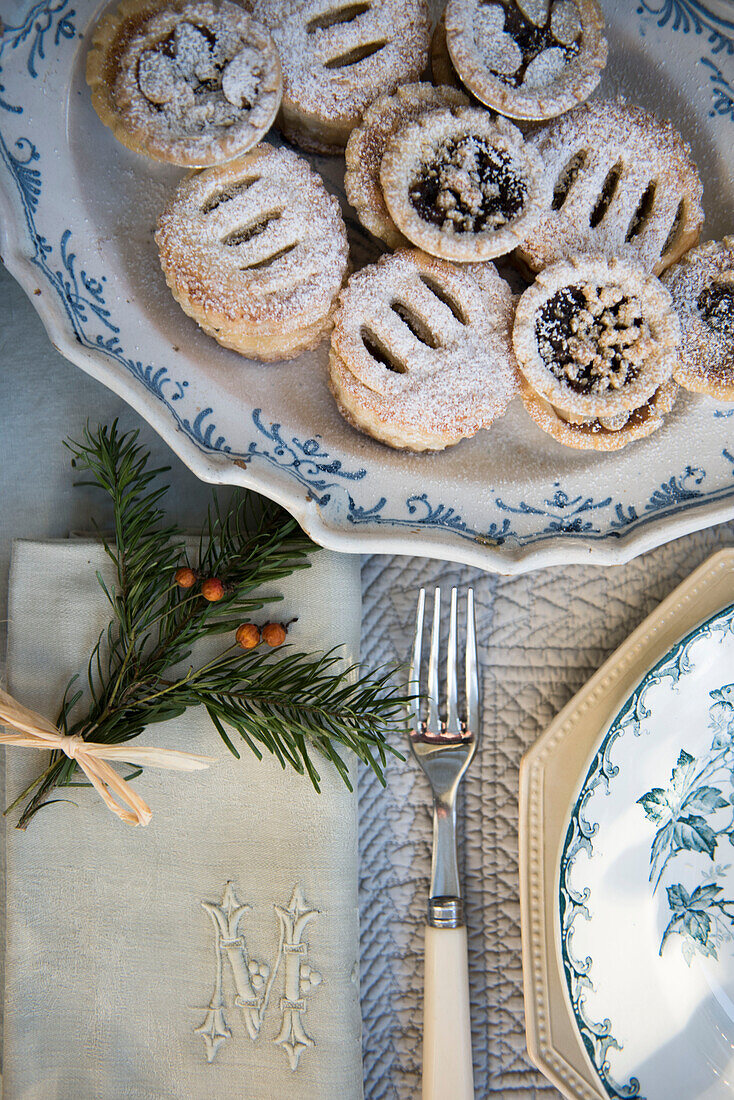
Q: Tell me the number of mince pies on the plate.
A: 11